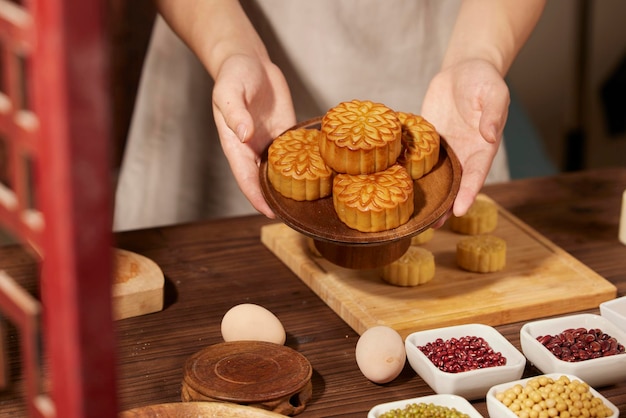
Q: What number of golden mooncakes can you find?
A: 4